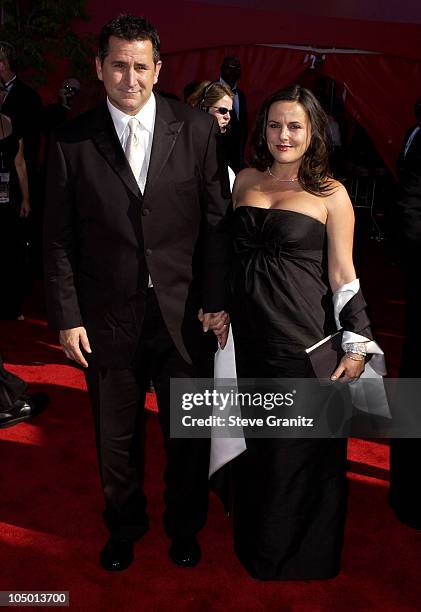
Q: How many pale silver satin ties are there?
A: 1